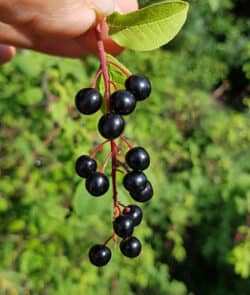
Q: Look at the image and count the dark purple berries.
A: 13